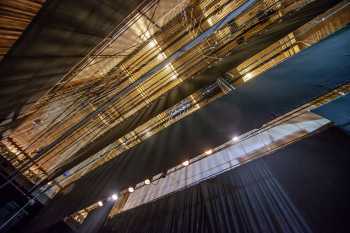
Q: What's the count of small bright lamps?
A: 7